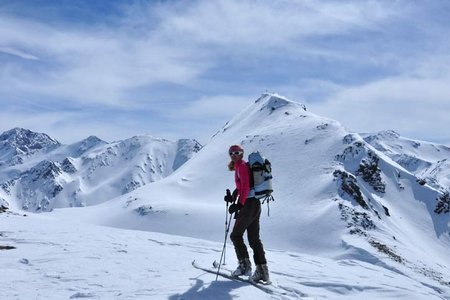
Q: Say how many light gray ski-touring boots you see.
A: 2